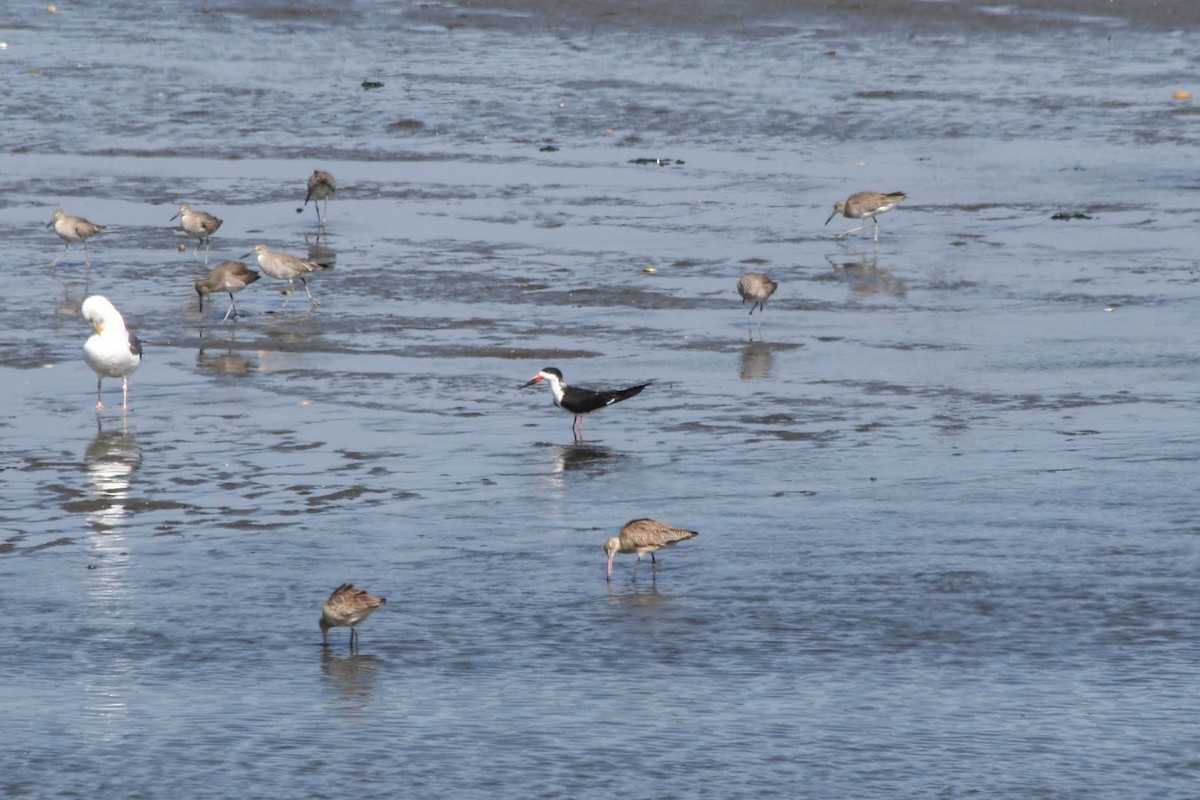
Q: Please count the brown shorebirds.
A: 9